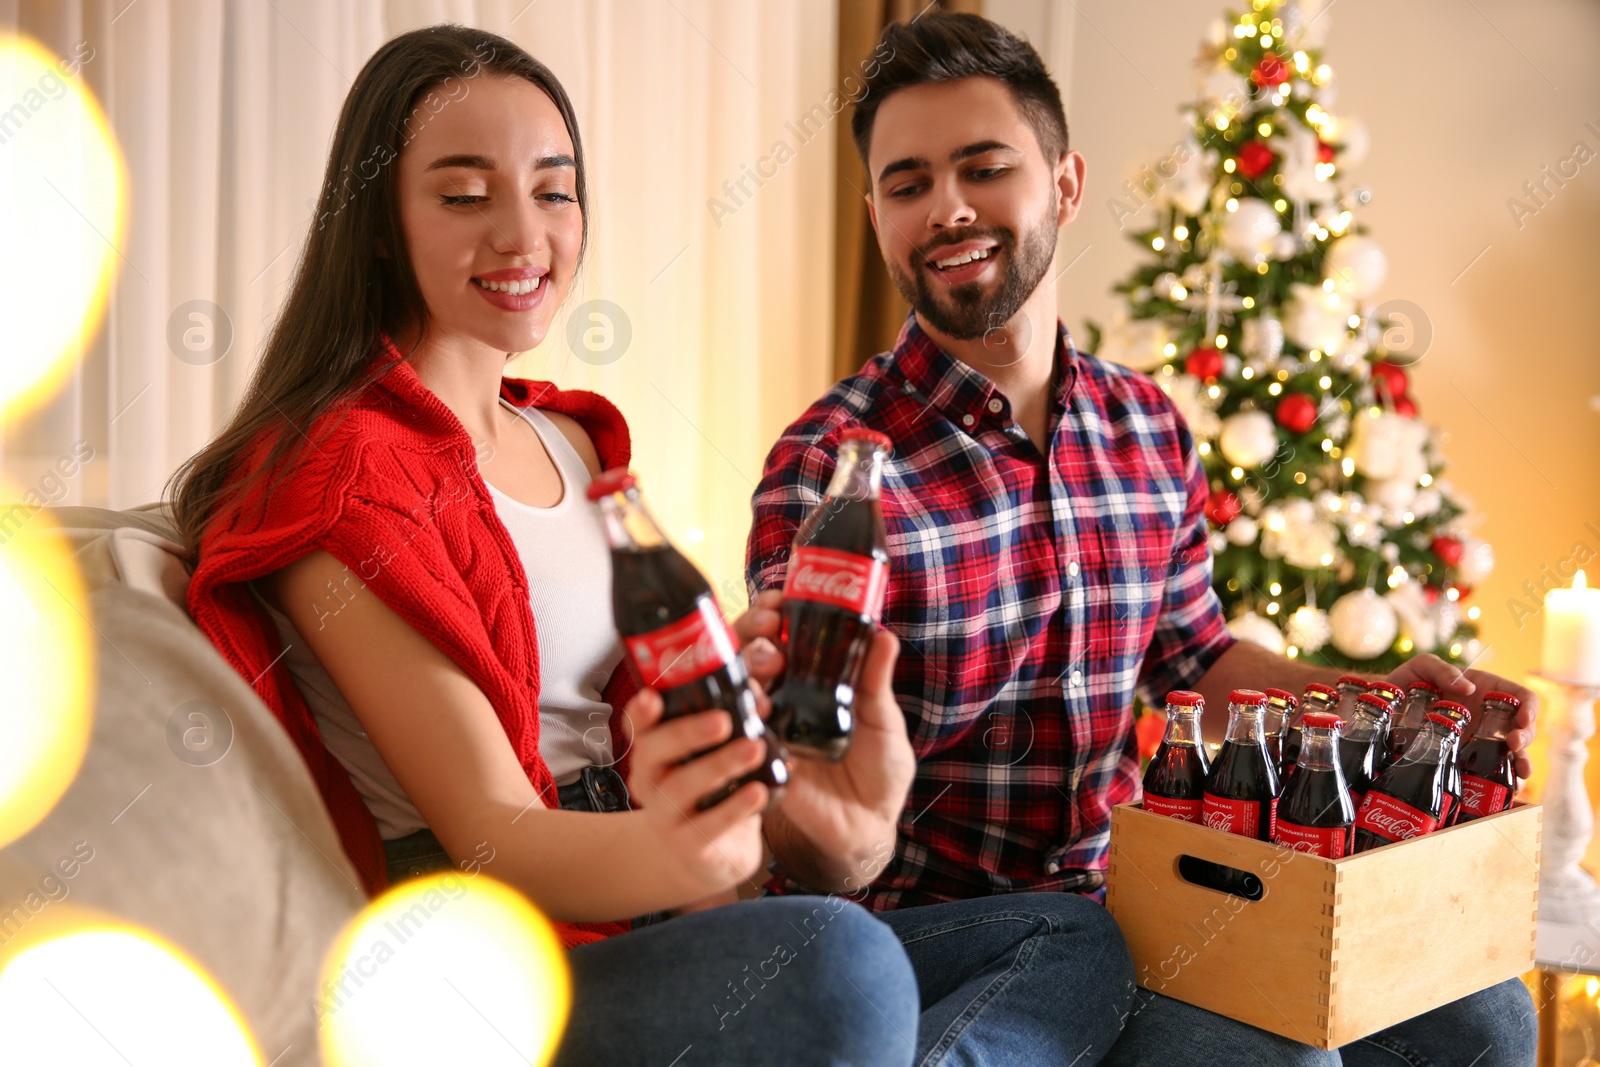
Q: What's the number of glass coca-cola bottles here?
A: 14